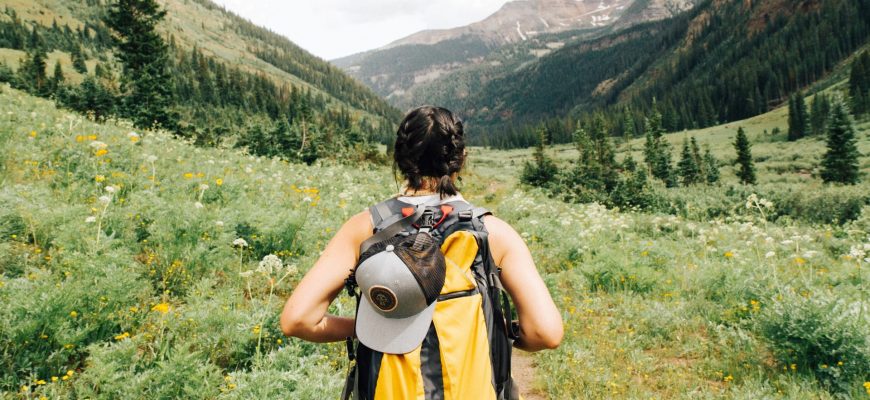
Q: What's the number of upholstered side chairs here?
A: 0